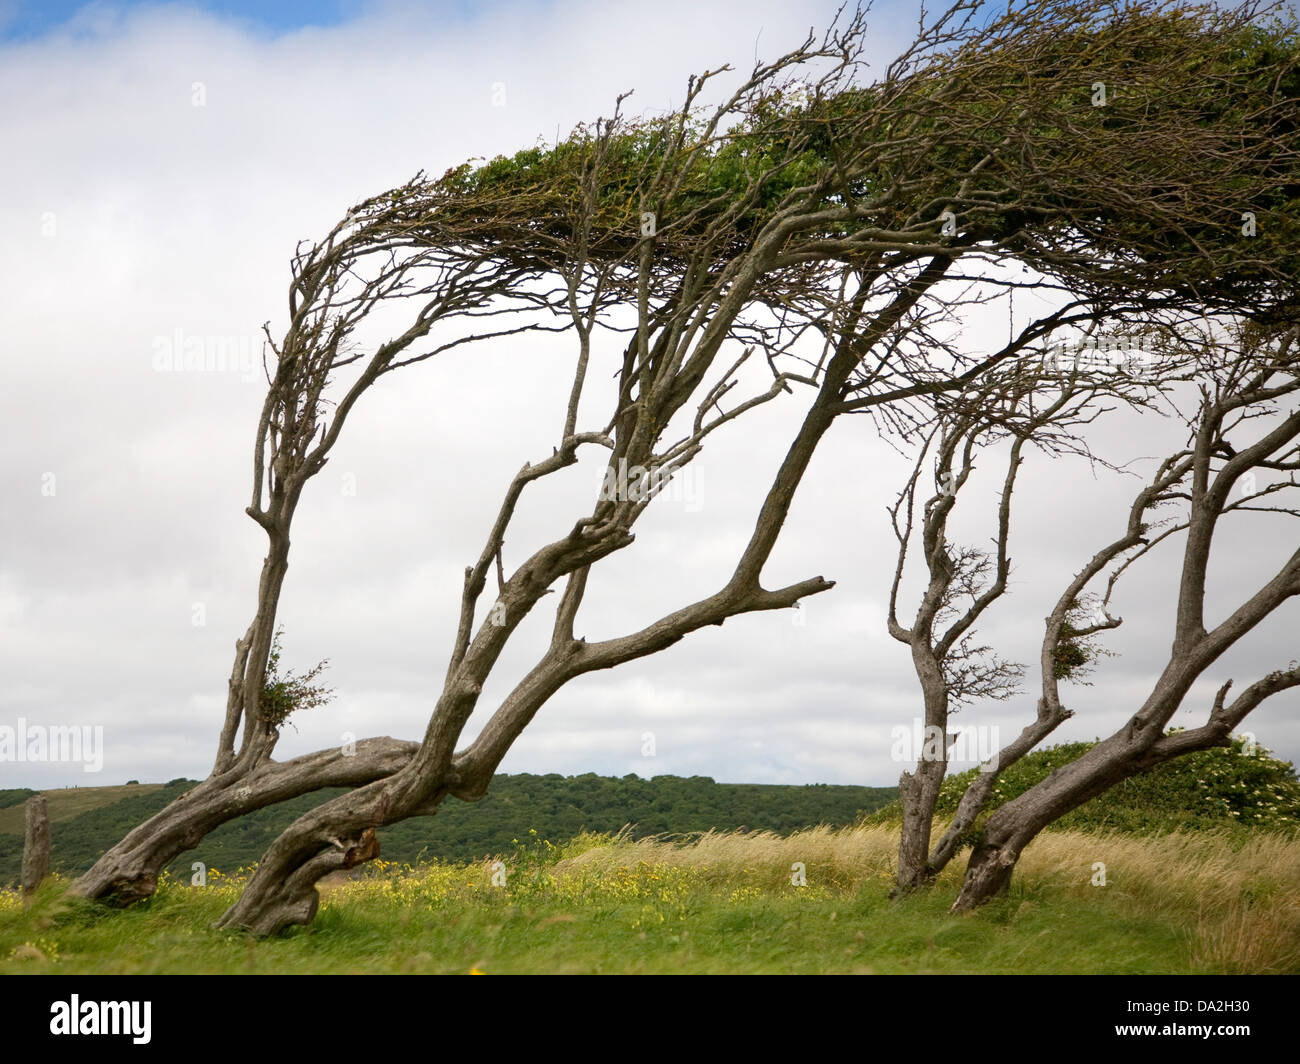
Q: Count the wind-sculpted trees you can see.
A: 4